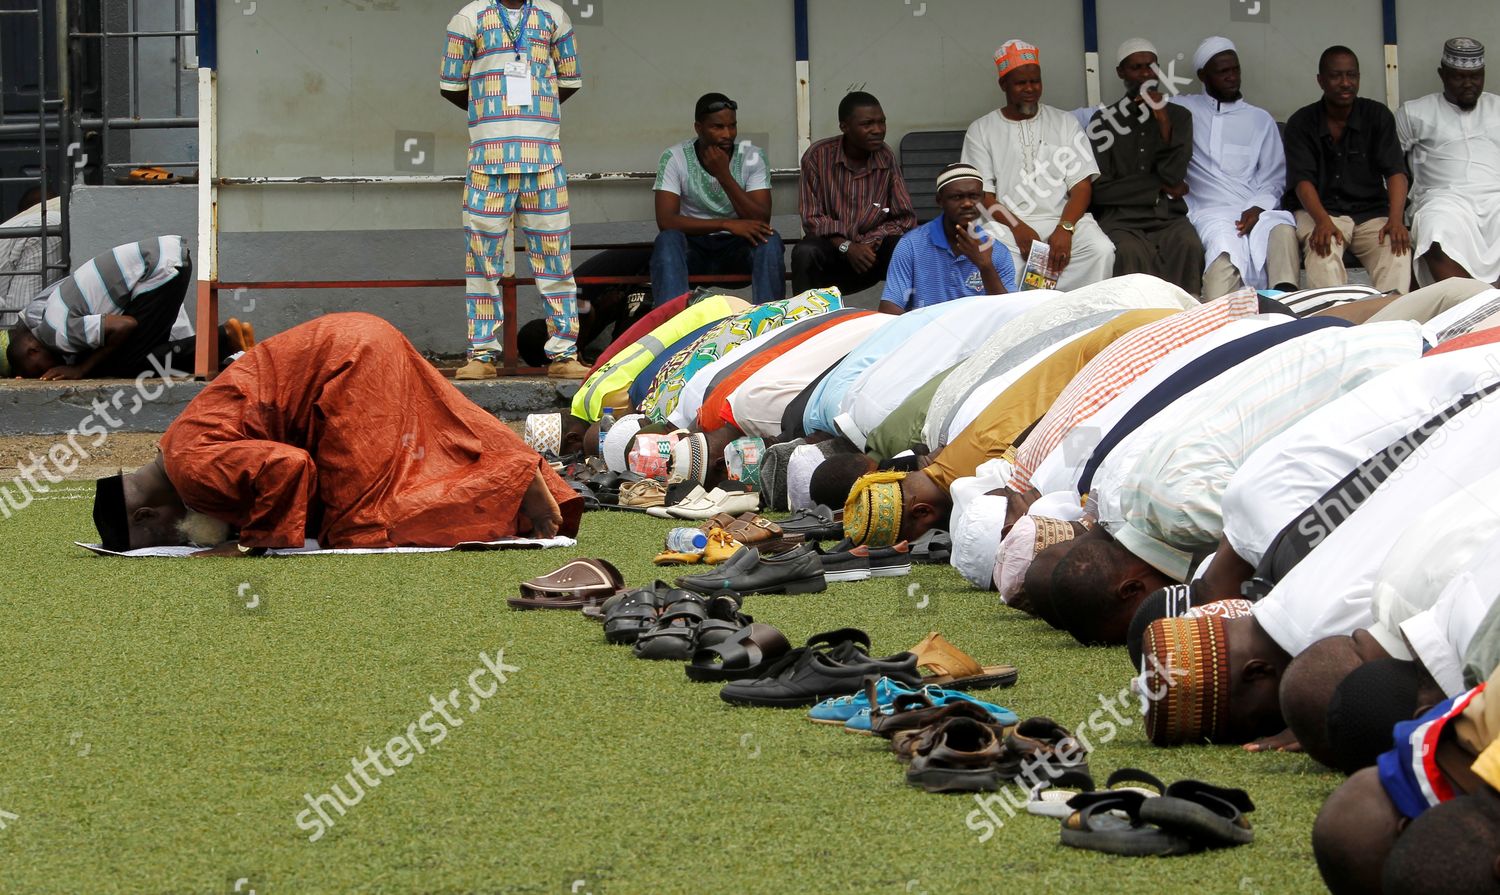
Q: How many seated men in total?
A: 8